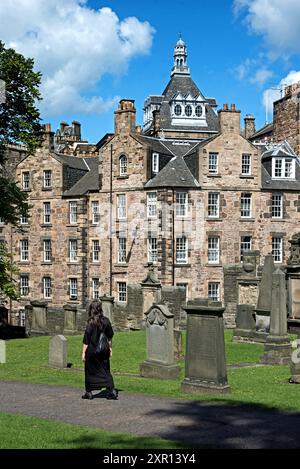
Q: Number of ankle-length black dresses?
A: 1